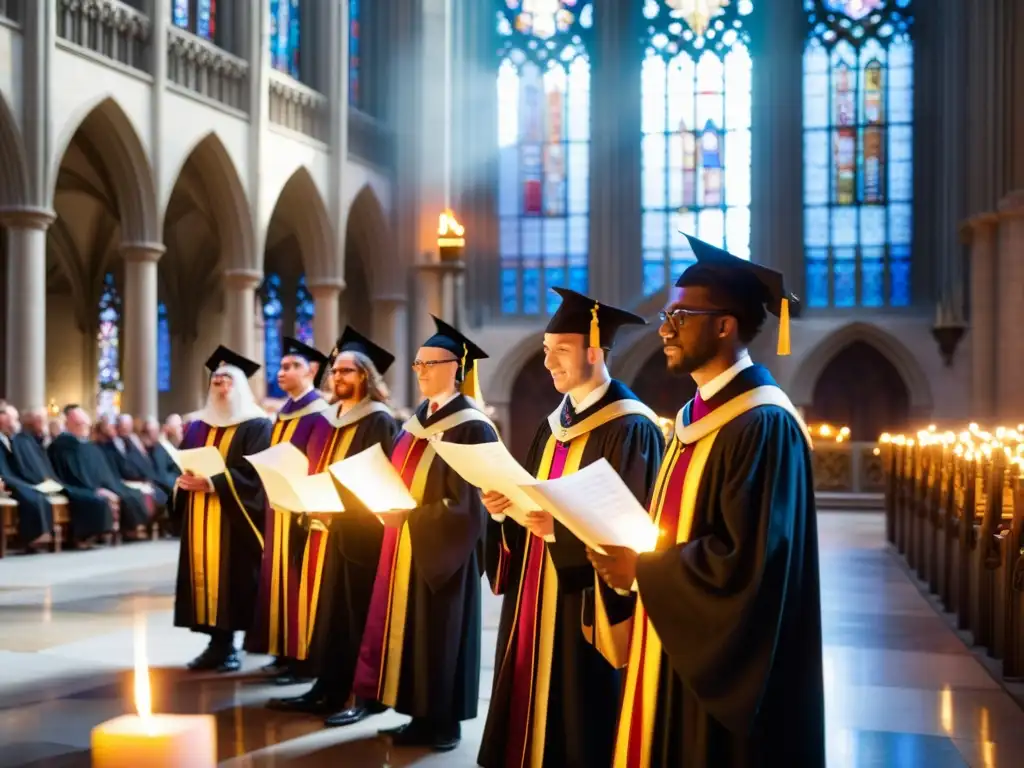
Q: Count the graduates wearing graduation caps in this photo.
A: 6